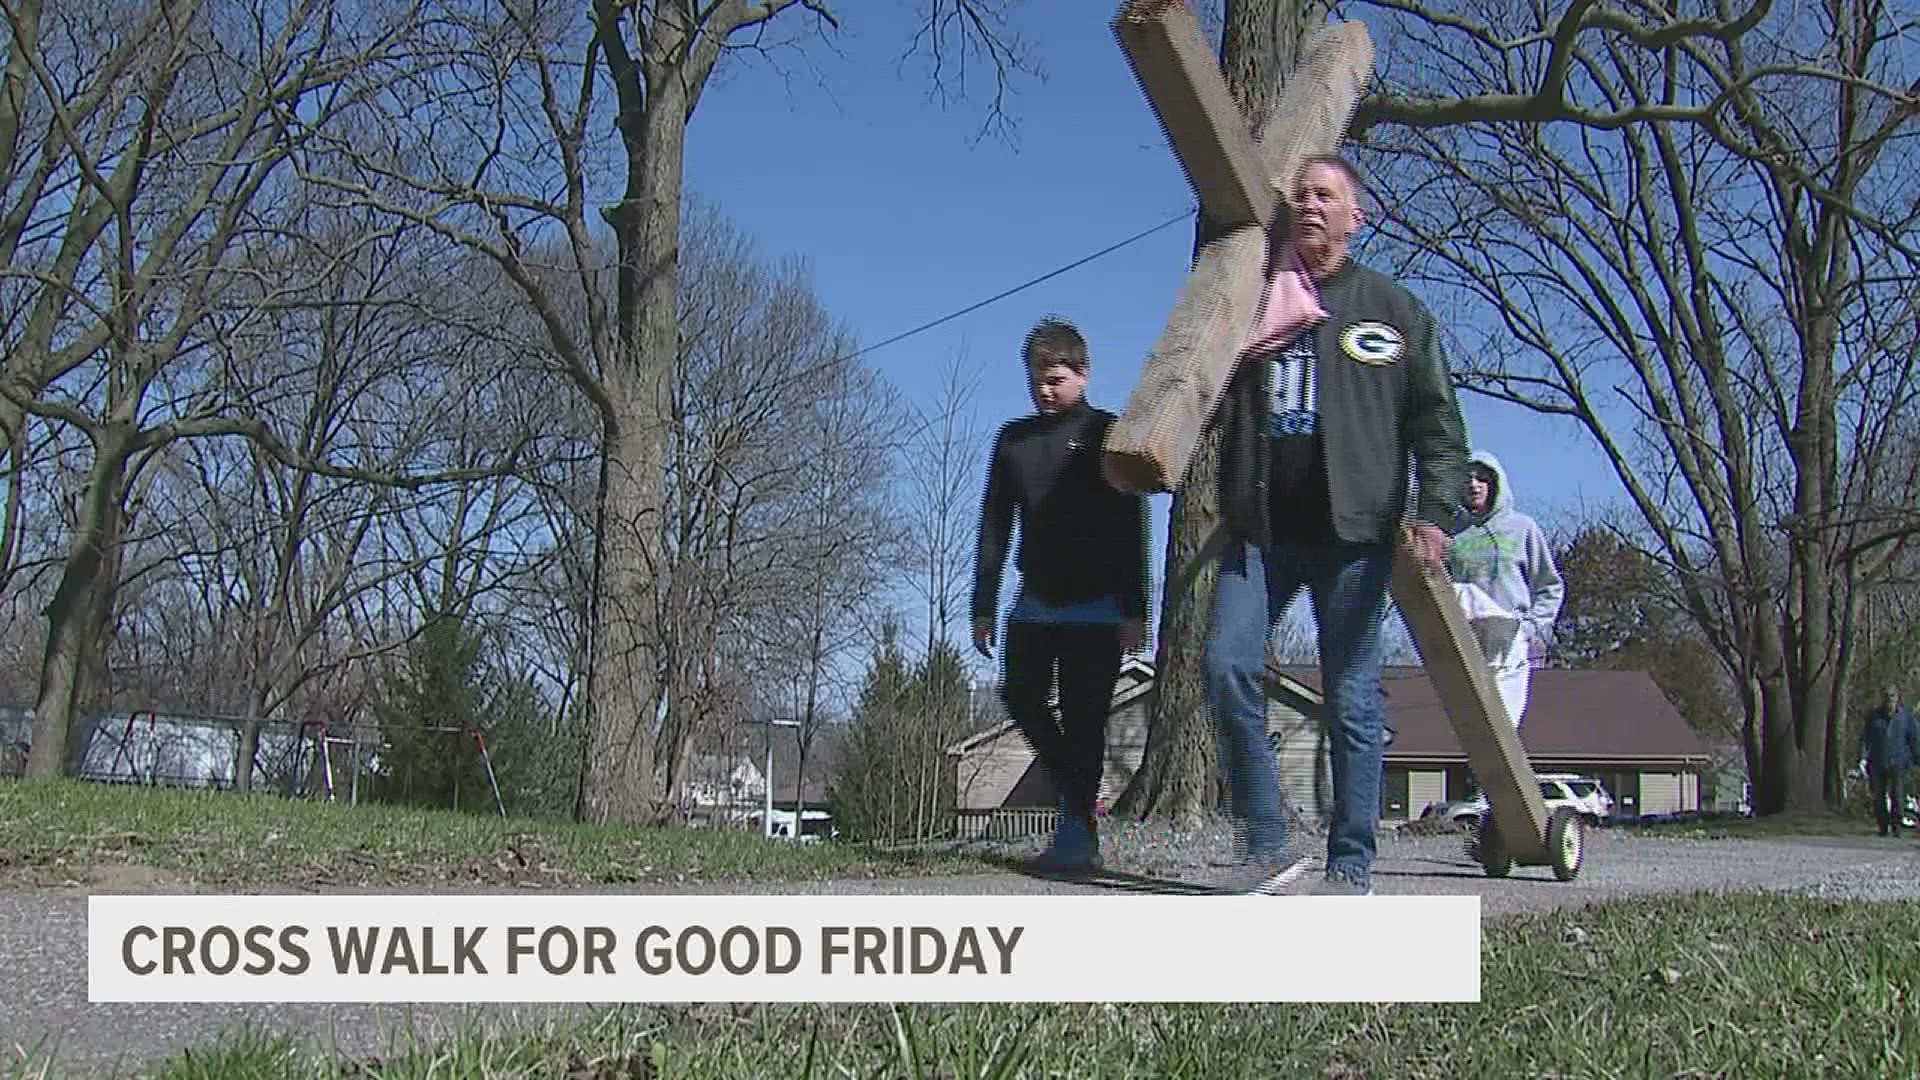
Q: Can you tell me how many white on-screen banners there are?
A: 1